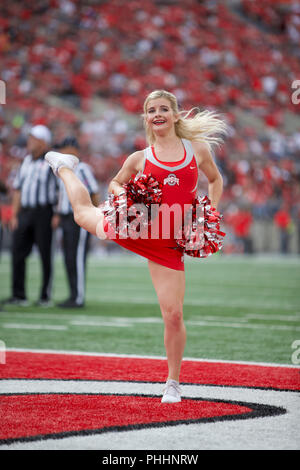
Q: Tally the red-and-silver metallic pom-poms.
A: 2